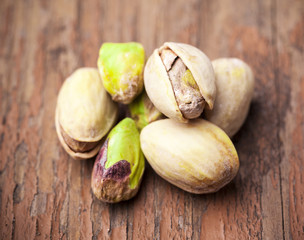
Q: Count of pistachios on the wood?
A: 7